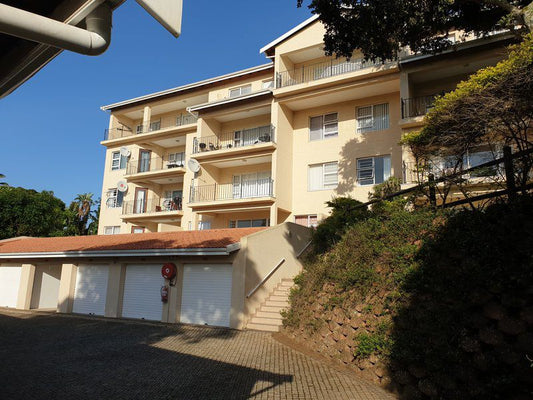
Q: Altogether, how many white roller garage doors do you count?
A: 4